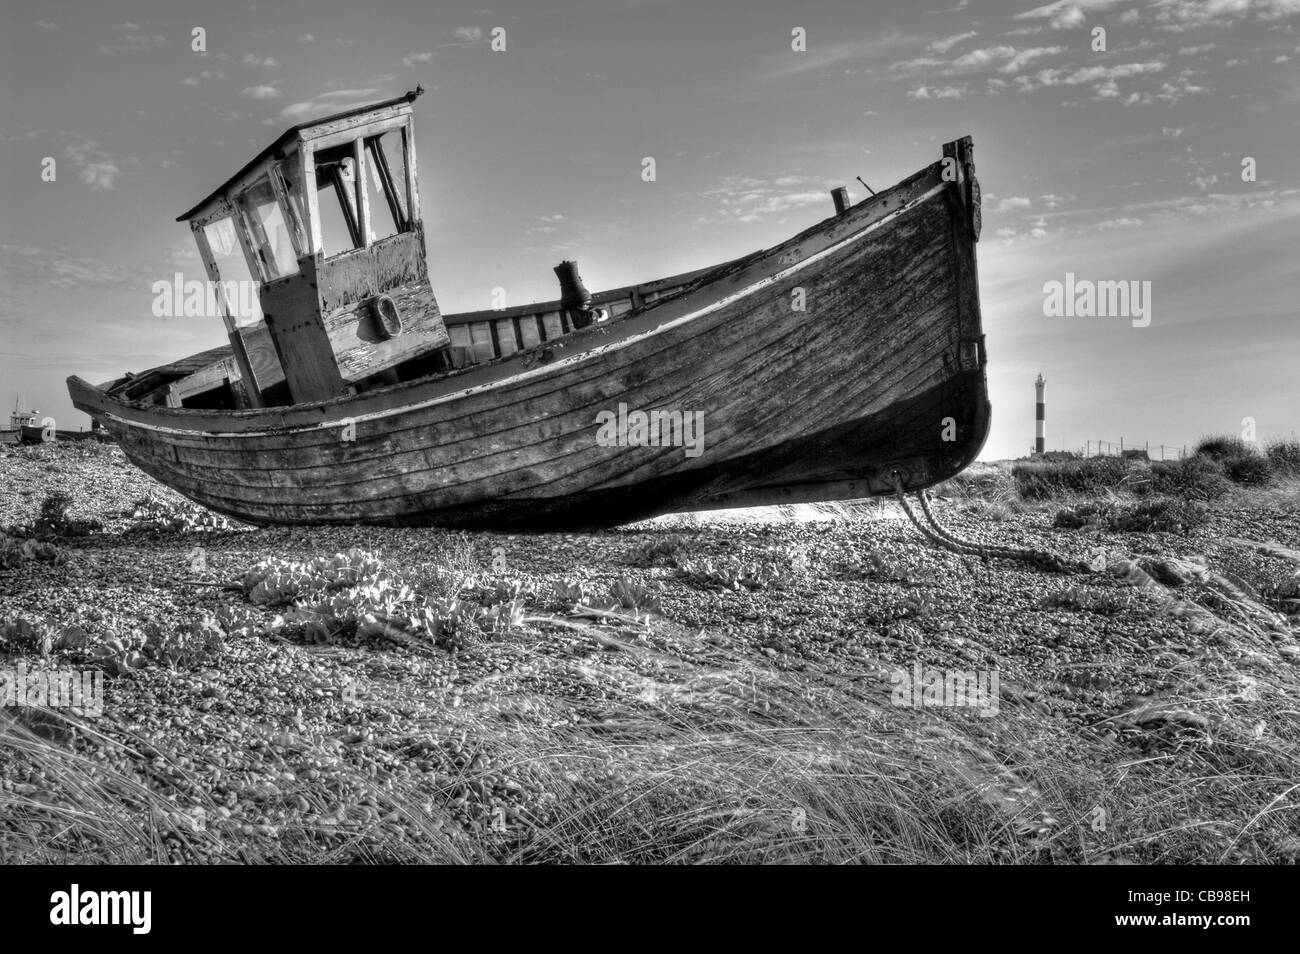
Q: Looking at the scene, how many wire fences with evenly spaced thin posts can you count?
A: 1